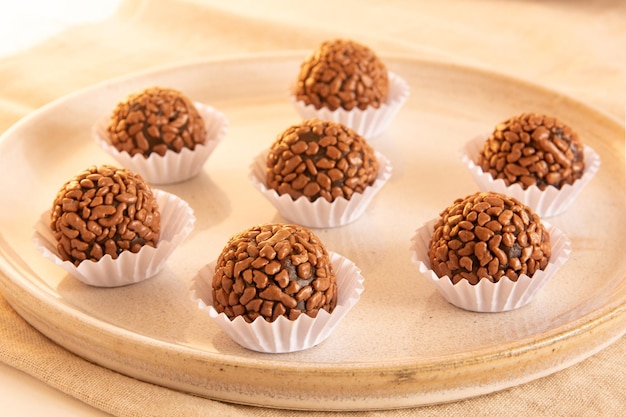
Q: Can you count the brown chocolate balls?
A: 7